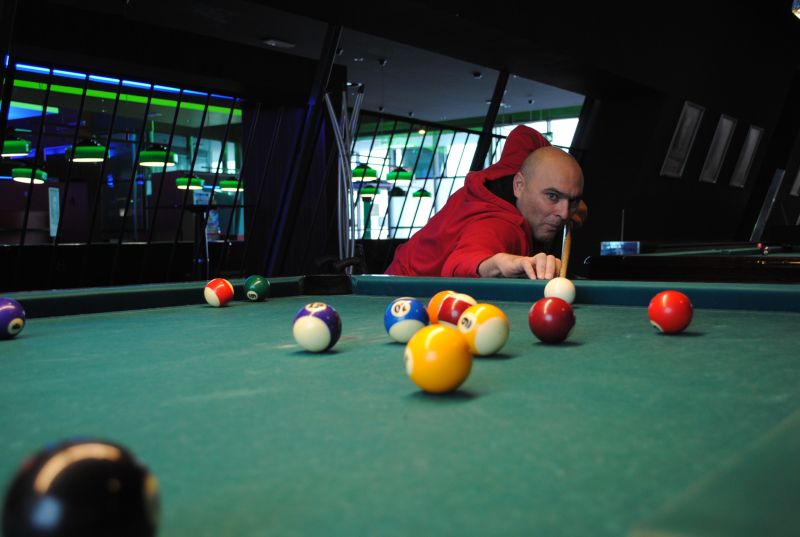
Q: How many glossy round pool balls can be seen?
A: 13